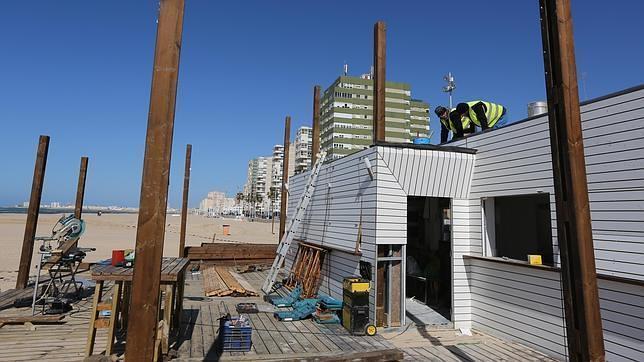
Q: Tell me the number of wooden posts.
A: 8